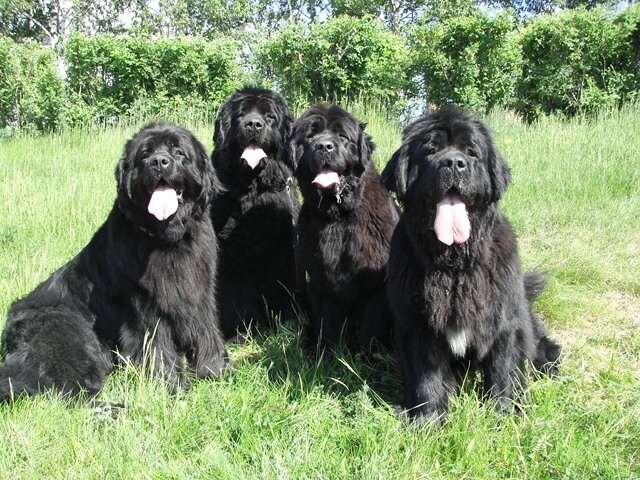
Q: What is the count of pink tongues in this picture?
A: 4